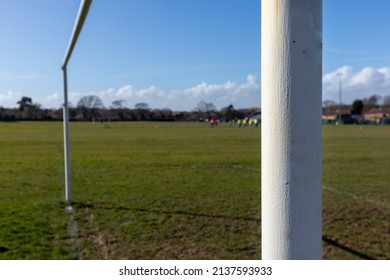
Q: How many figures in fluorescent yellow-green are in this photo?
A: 4